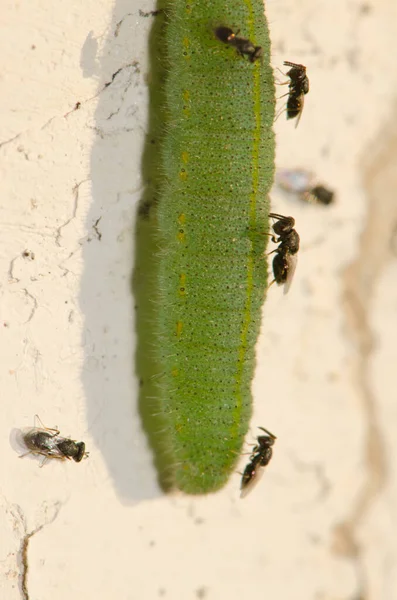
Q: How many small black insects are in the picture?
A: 6